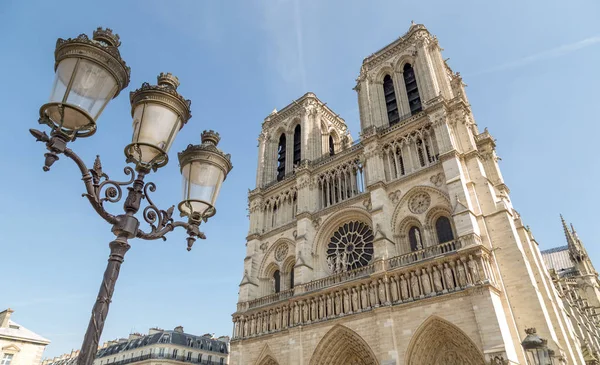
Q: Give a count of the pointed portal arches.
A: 3